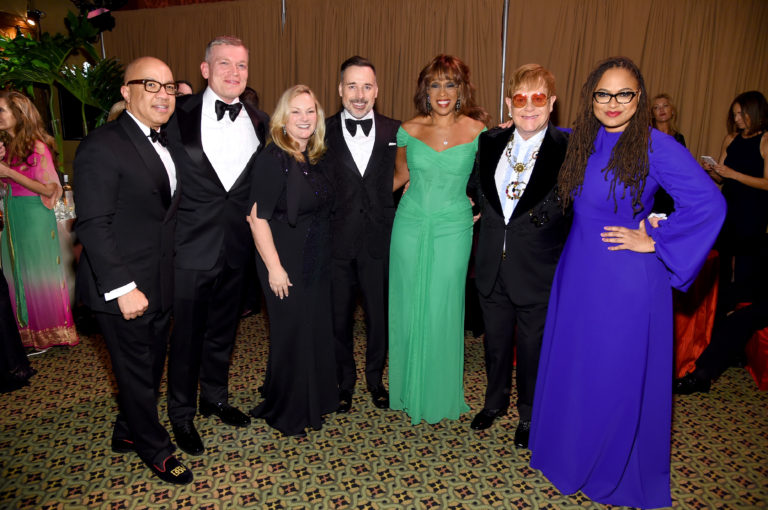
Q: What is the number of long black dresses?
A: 1